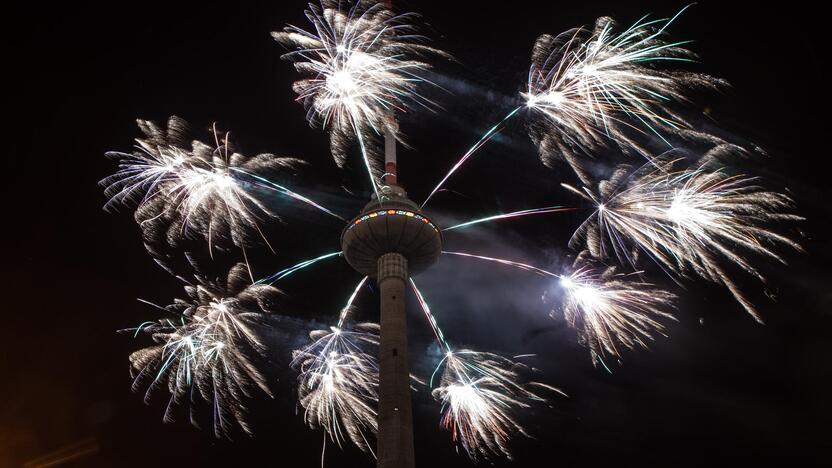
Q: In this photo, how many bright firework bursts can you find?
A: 8